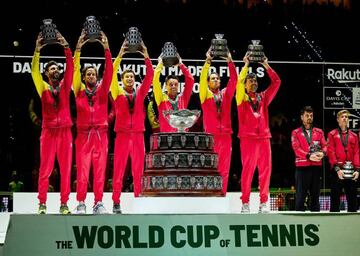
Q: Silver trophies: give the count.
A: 9